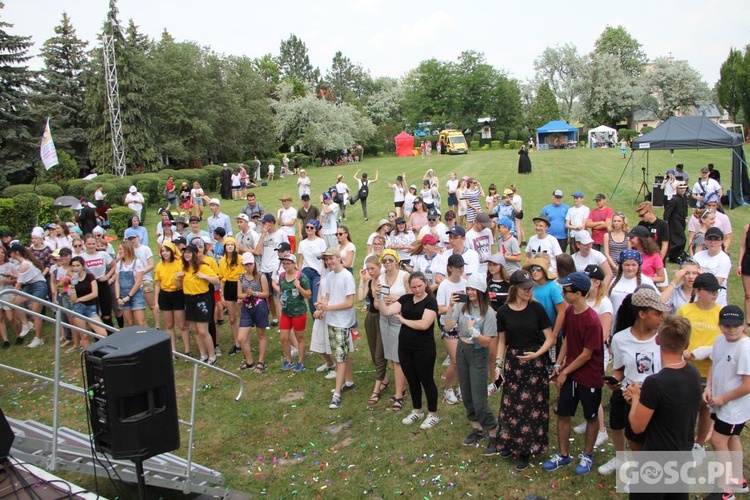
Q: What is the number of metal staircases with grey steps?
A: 1